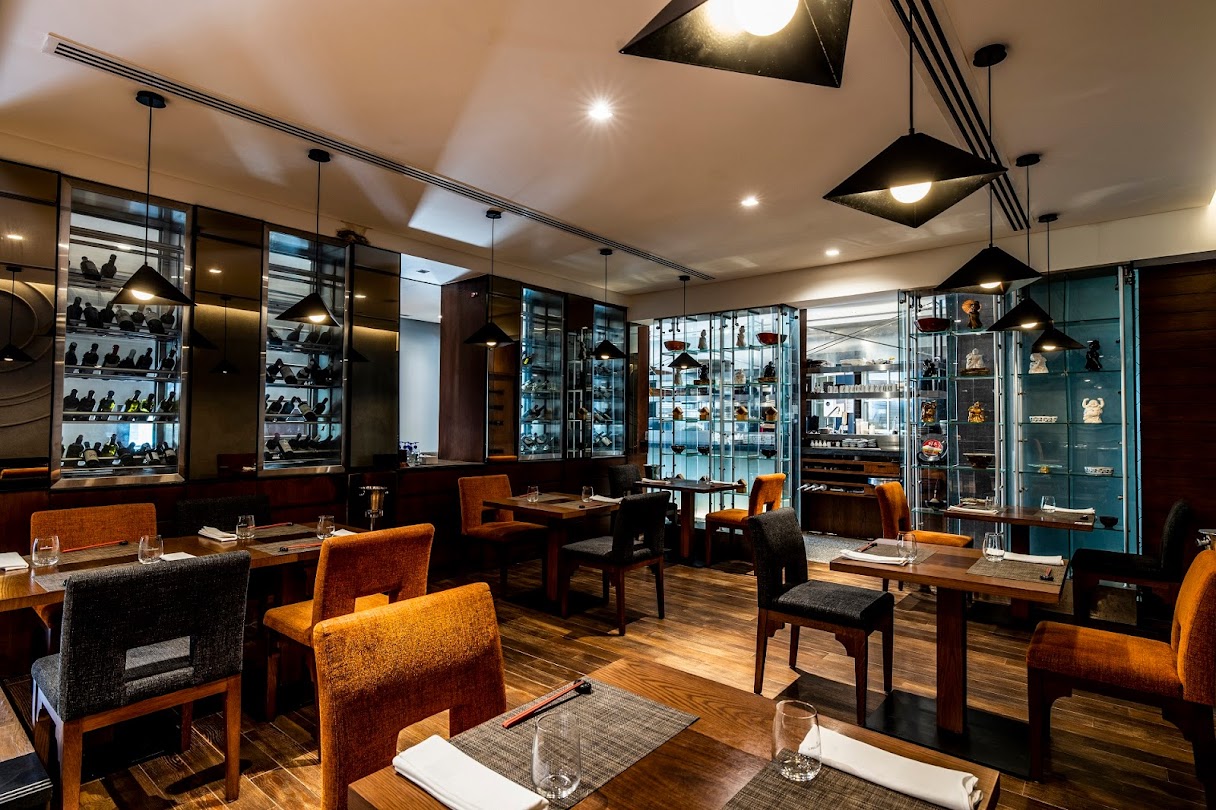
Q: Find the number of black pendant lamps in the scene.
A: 10